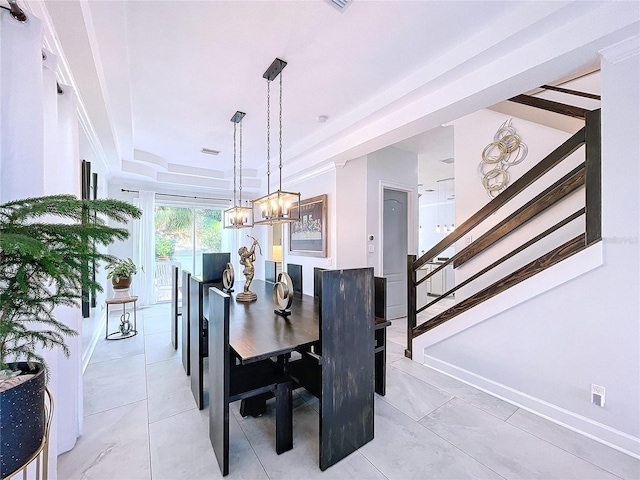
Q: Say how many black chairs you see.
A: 10